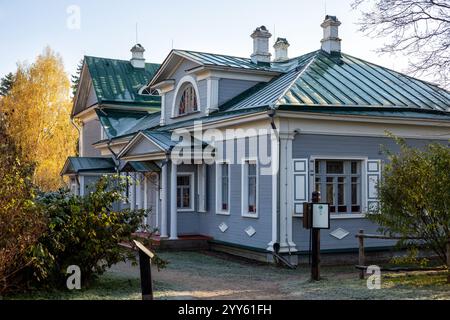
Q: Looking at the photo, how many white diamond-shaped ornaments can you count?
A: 3